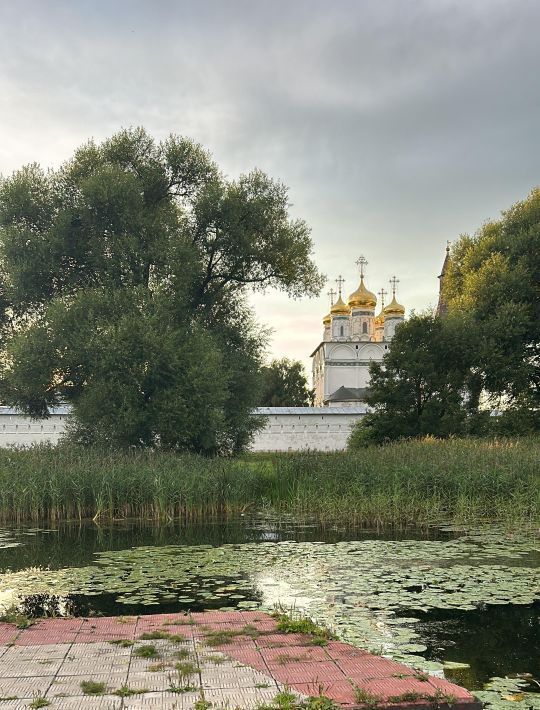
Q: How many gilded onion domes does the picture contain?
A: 5